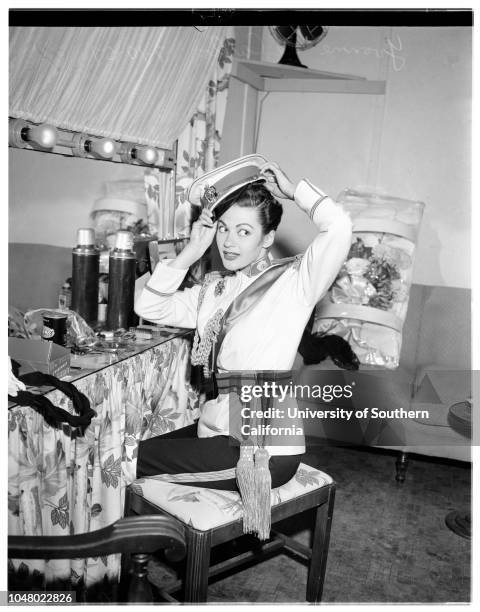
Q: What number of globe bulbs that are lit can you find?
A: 3